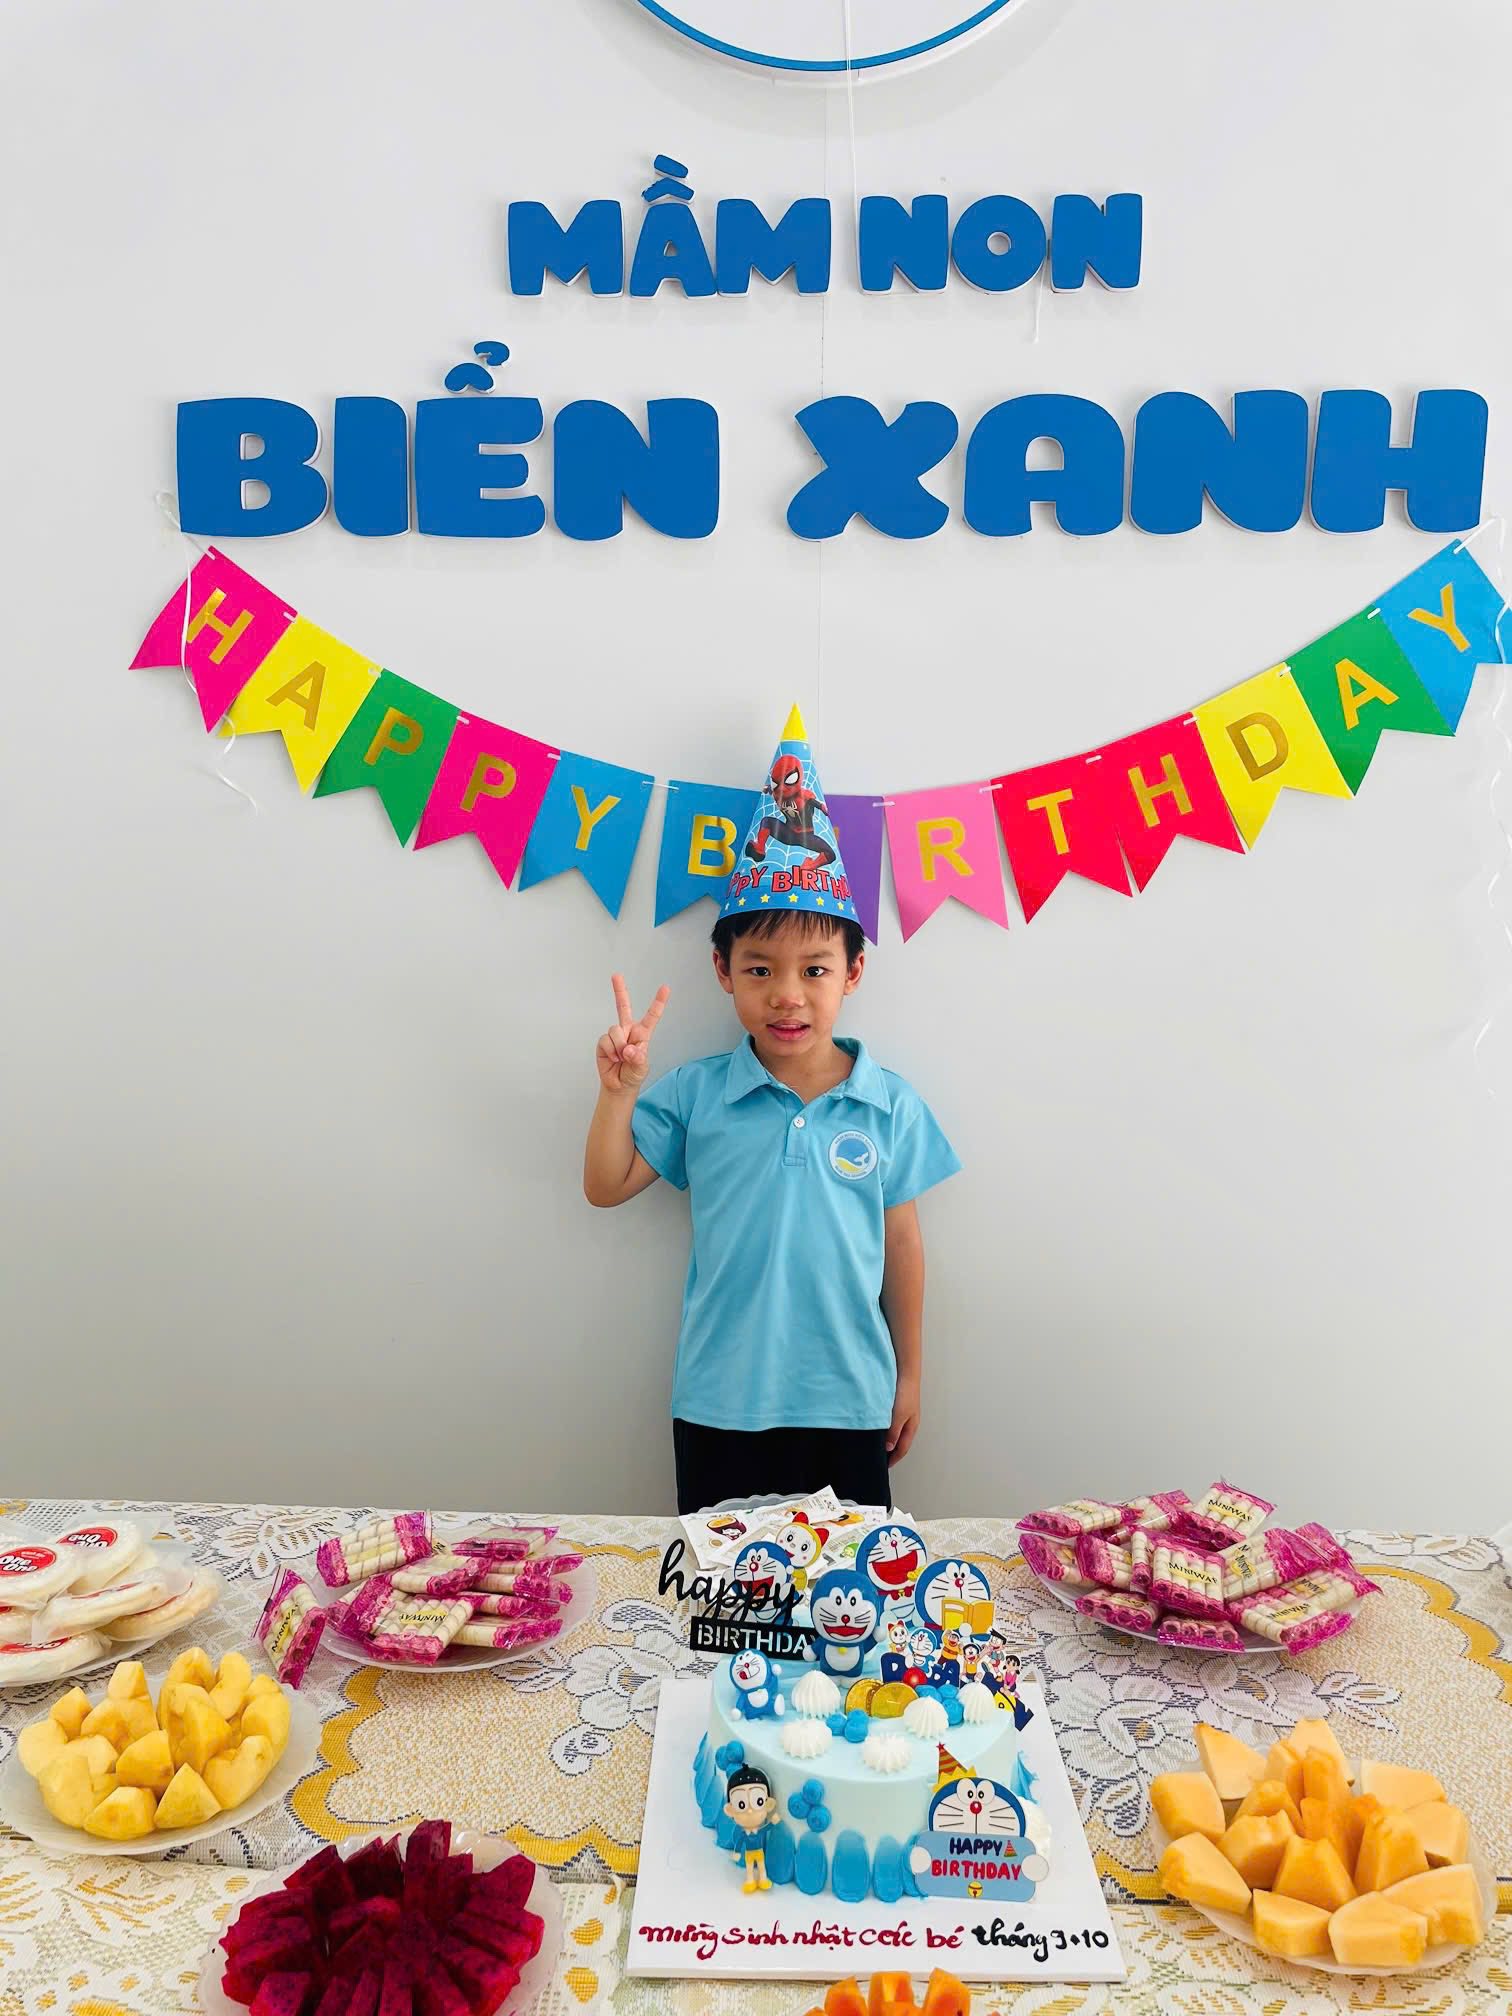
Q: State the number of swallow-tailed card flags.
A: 13